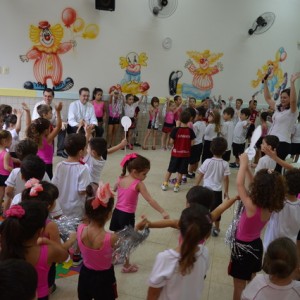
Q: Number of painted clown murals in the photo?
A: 4